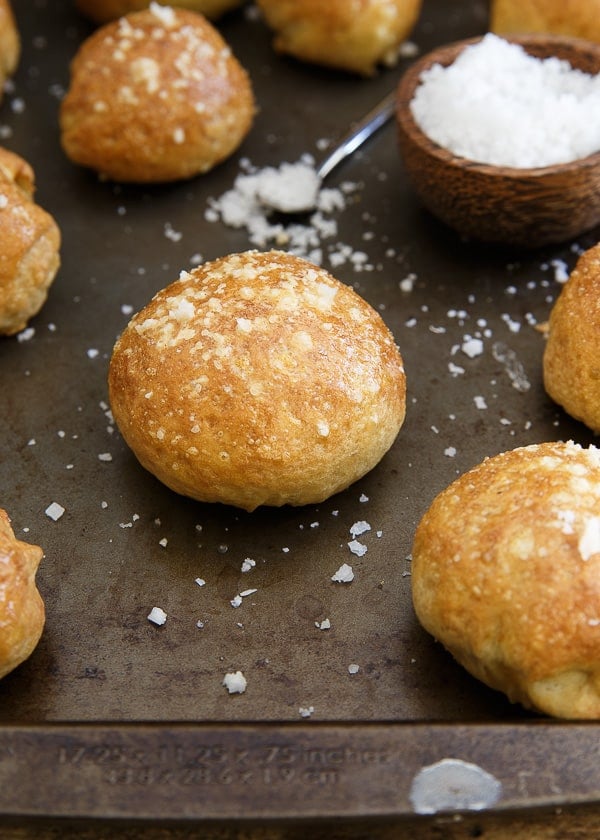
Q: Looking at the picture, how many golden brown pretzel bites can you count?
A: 10